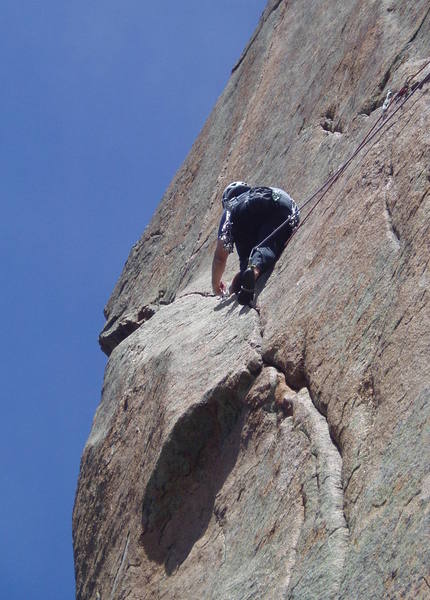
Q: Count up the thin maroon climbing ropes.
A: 2